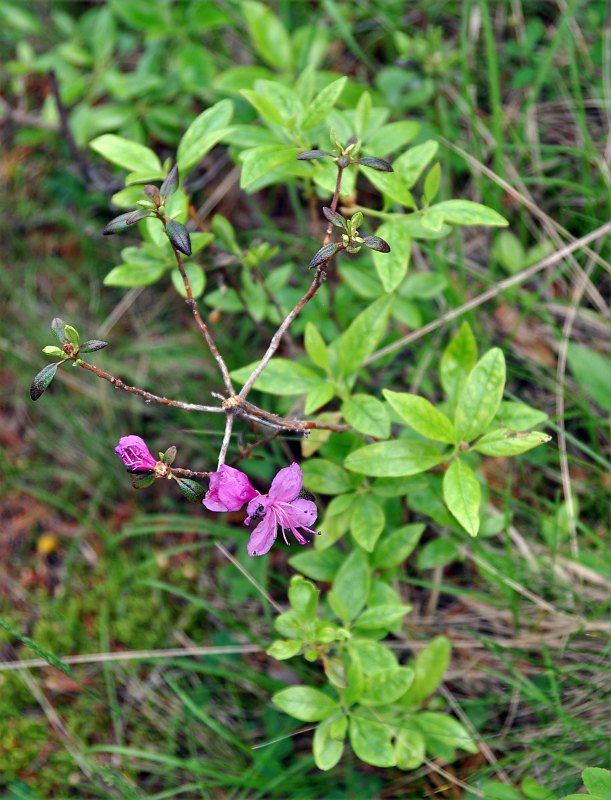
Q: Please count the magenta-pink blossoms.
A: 3